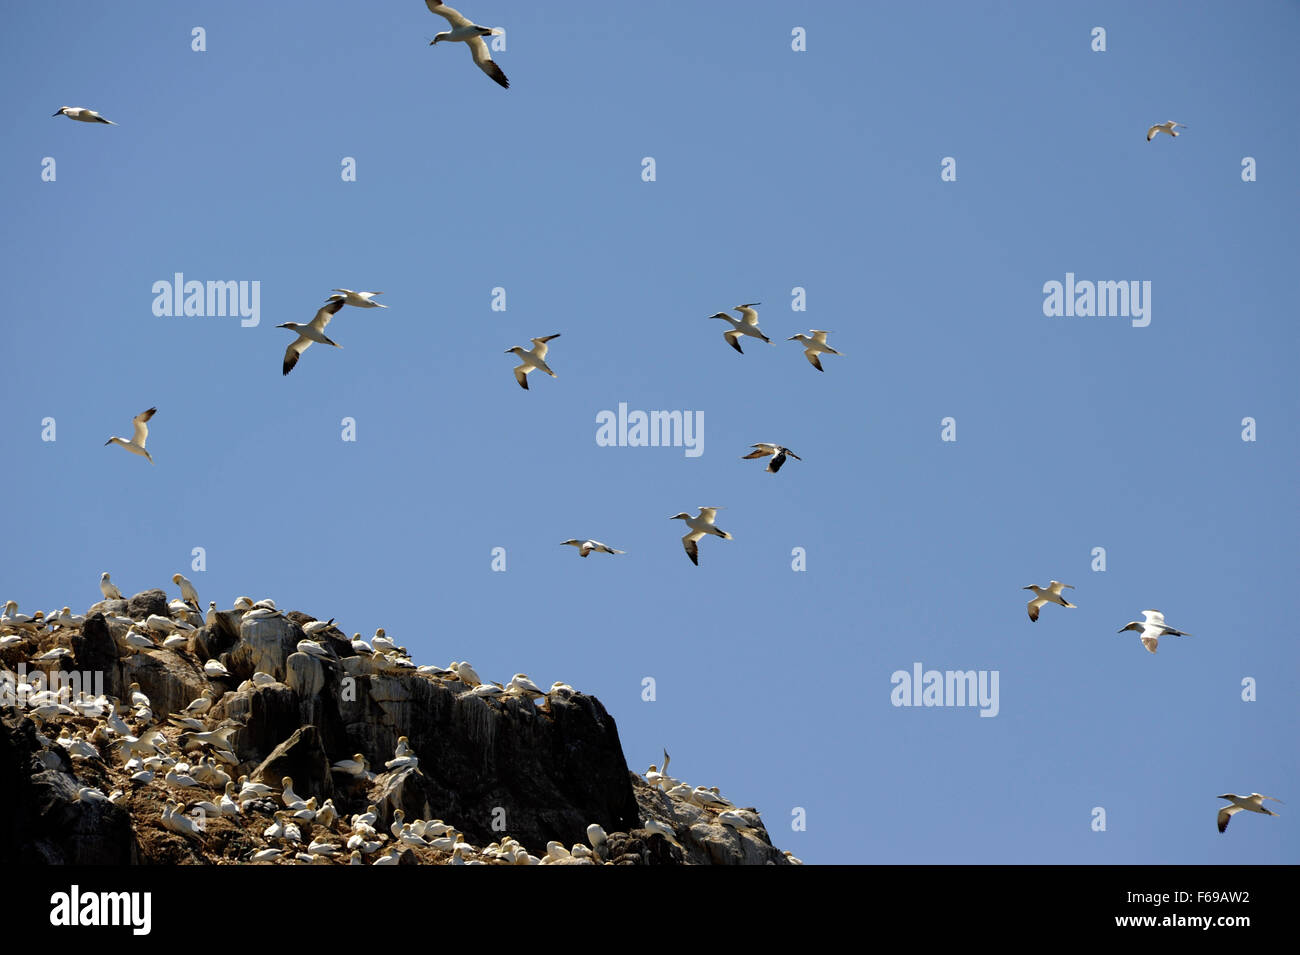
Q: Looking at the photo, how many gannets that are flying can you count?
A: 15